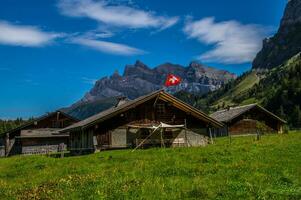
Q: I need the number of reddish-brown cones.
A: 0